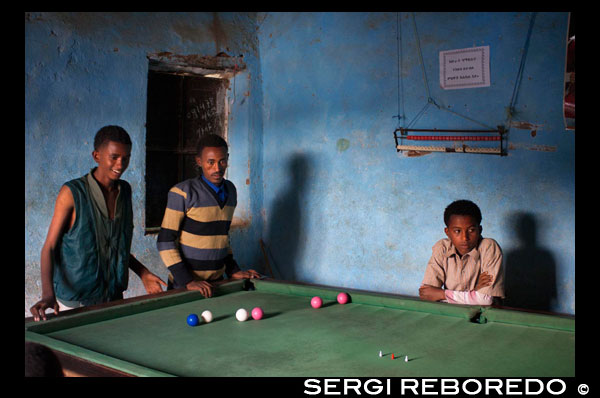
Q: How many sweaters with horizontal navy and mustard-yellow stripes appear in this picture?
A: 1